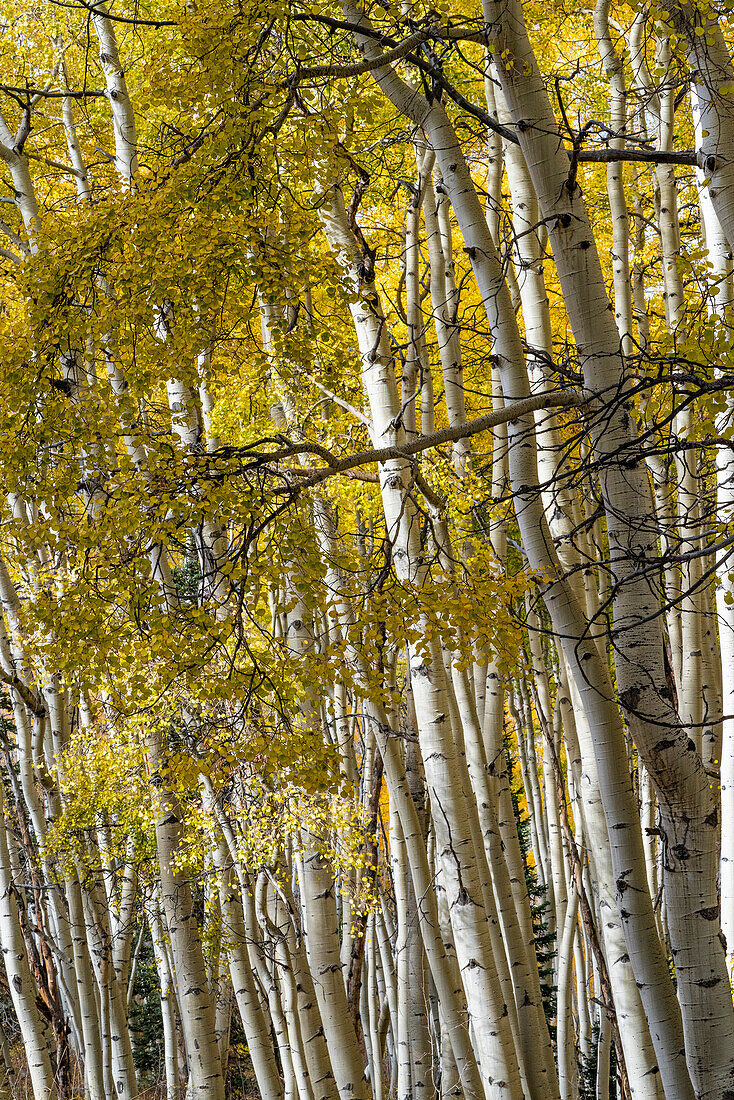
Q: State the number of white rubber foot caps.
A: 0